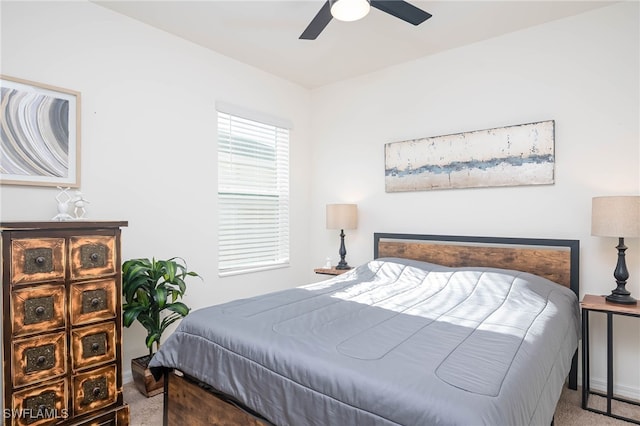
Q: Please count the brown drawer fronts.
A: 8